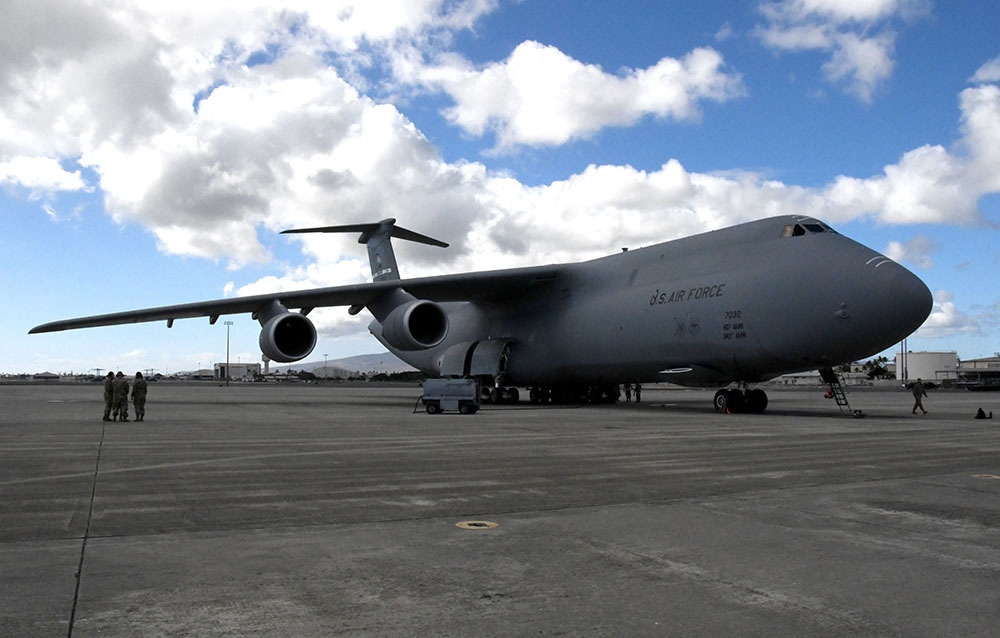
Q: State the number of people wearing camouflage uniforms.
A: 4